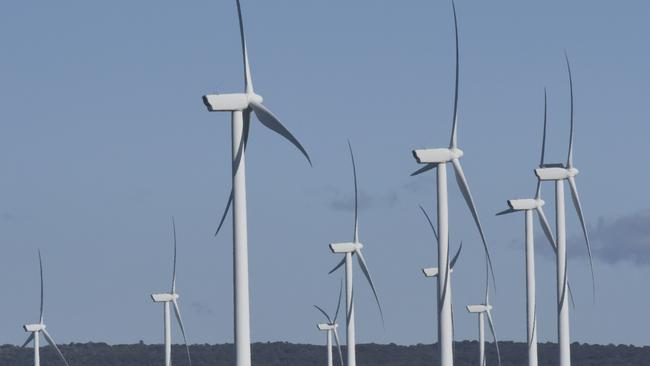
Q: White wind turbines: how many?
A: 10